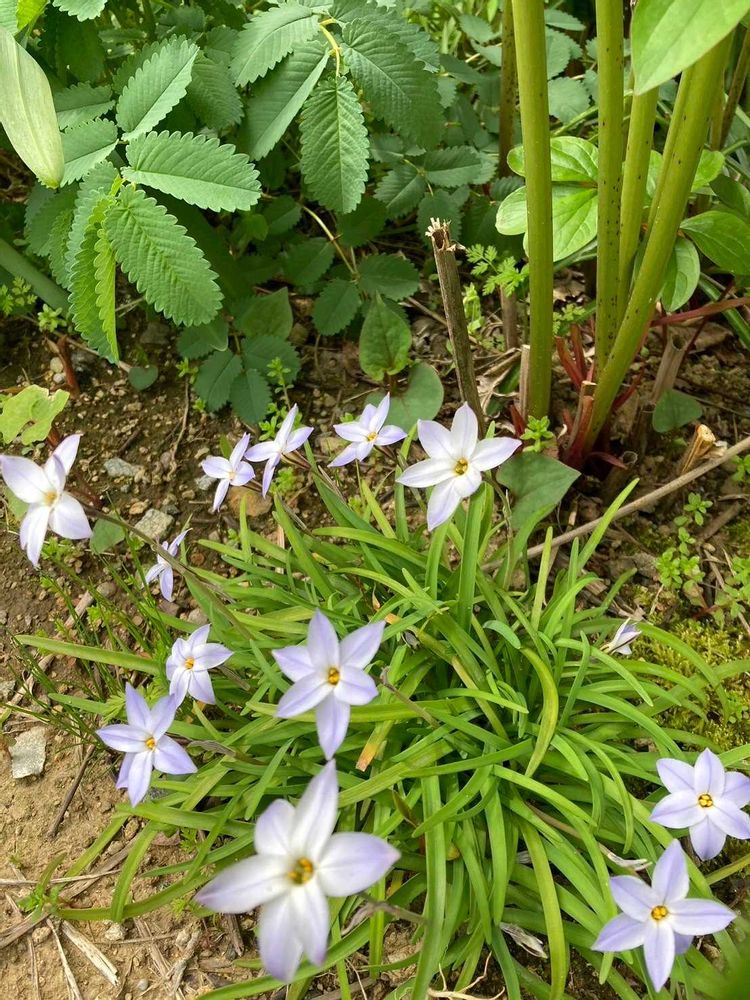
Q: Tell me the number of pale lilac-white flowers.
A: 13